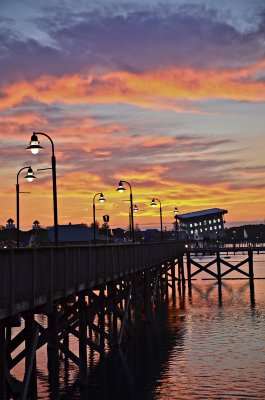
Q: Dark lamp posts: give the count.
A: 7